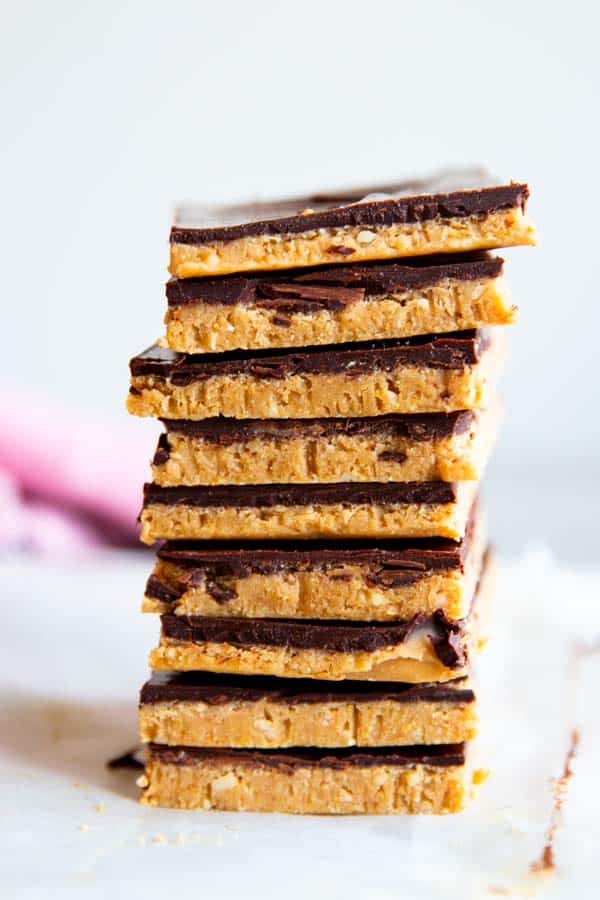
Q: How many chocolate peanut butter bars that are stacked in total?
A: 9